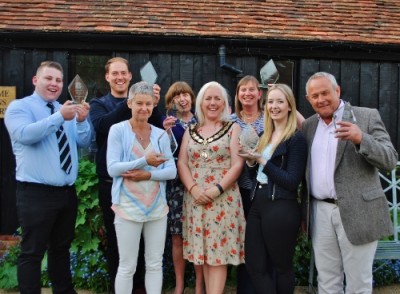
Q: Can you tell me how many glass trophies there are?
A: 7